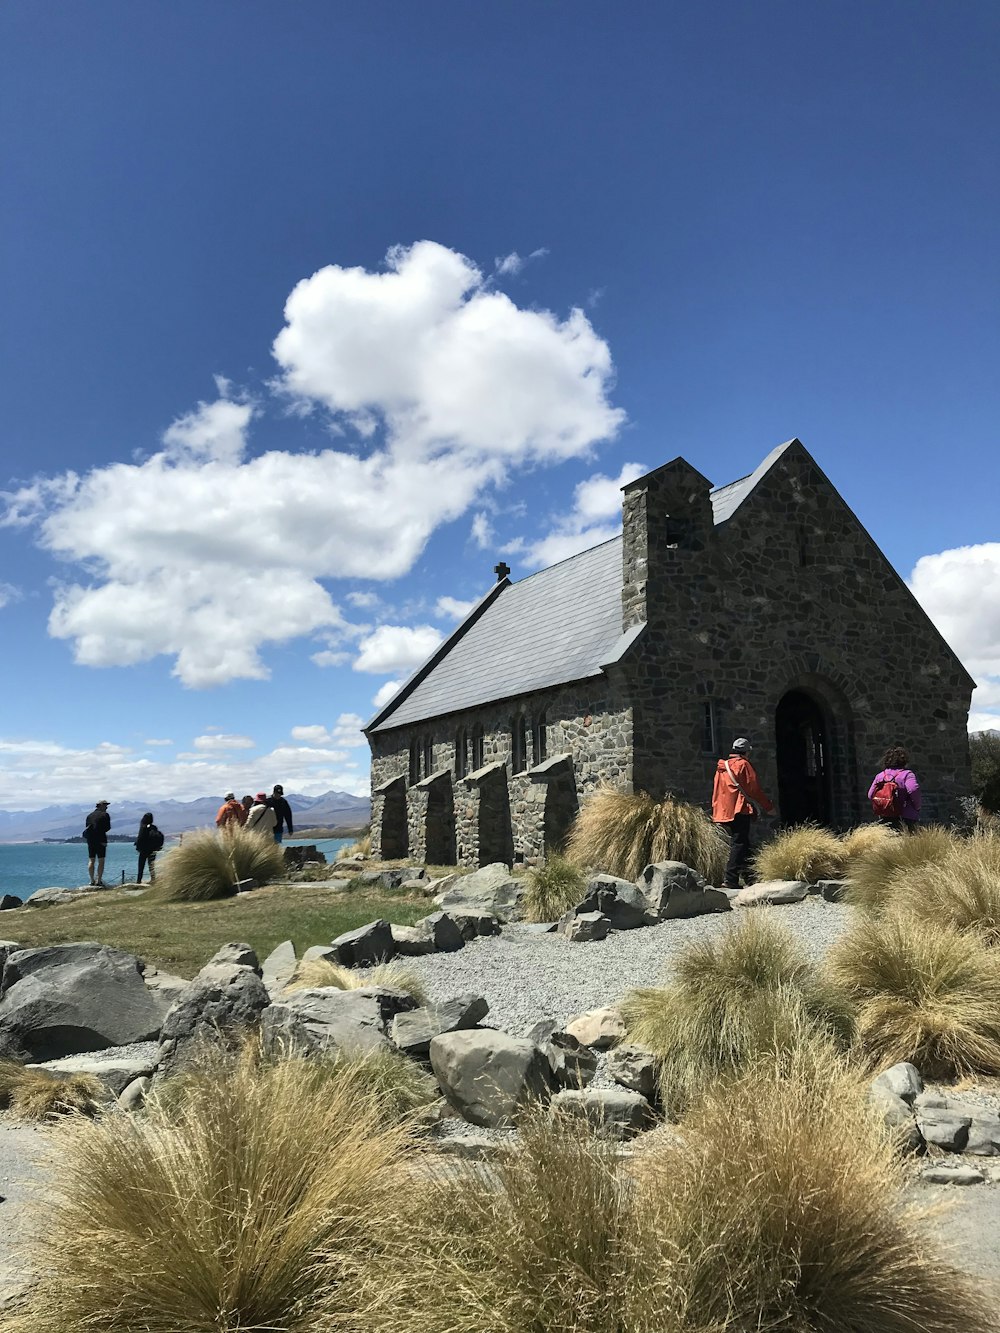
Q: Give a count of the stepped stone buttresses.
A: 4